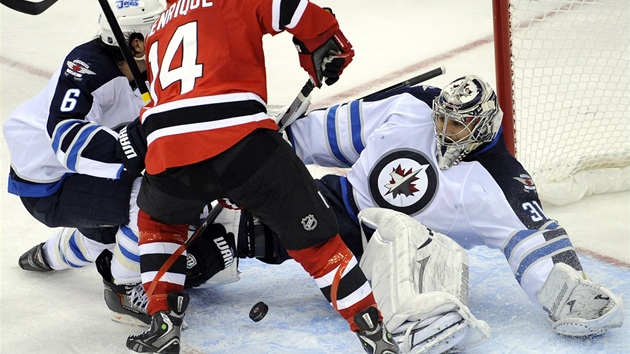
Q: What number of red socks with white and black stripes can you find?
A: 2